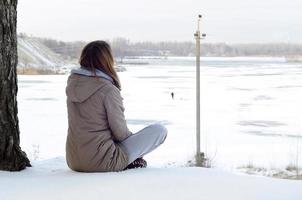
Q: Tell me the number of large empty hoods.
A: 1